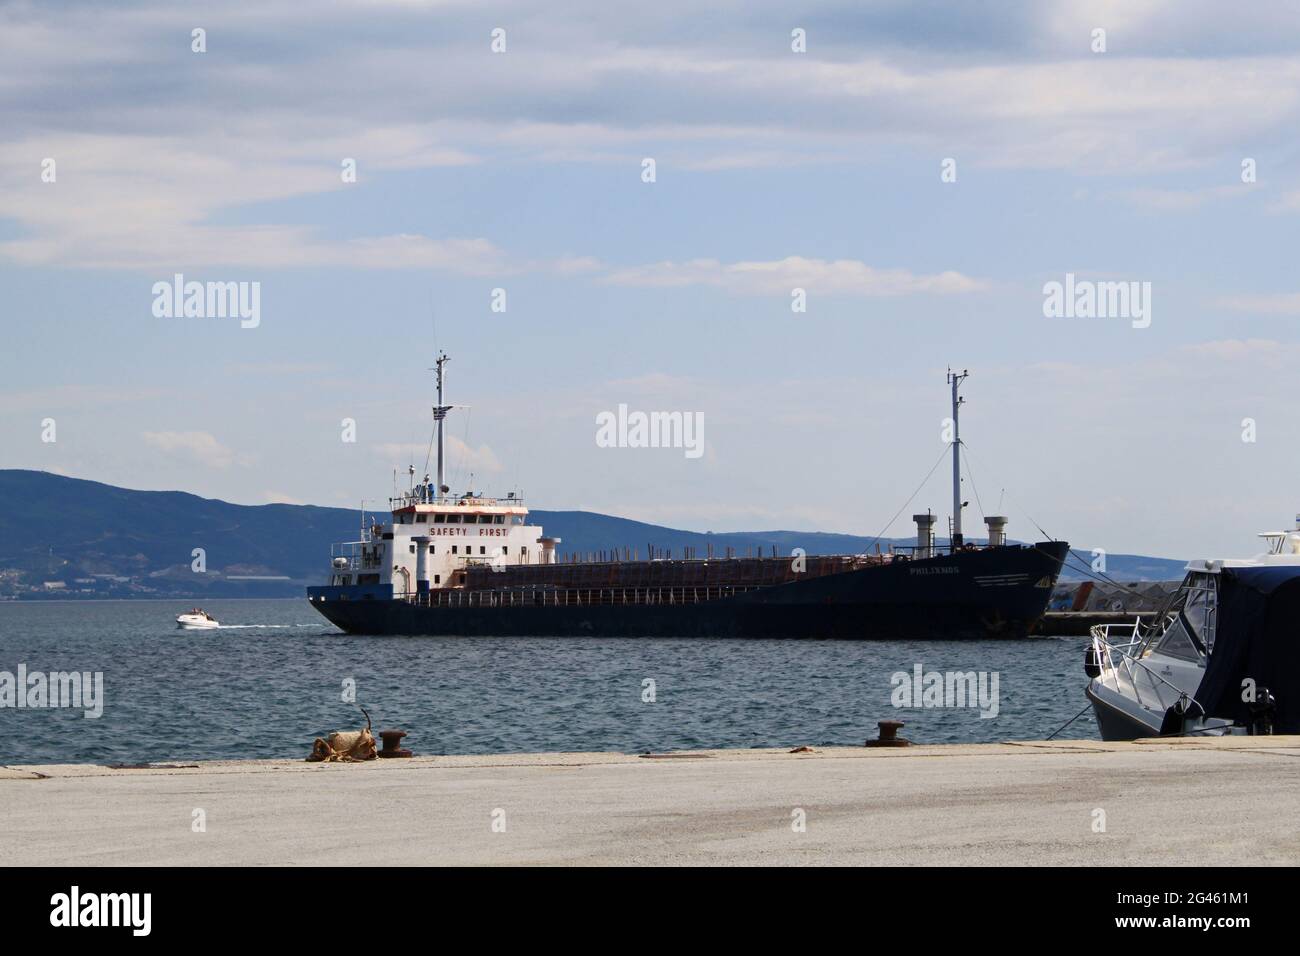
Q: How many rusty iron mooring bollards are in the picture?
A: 2